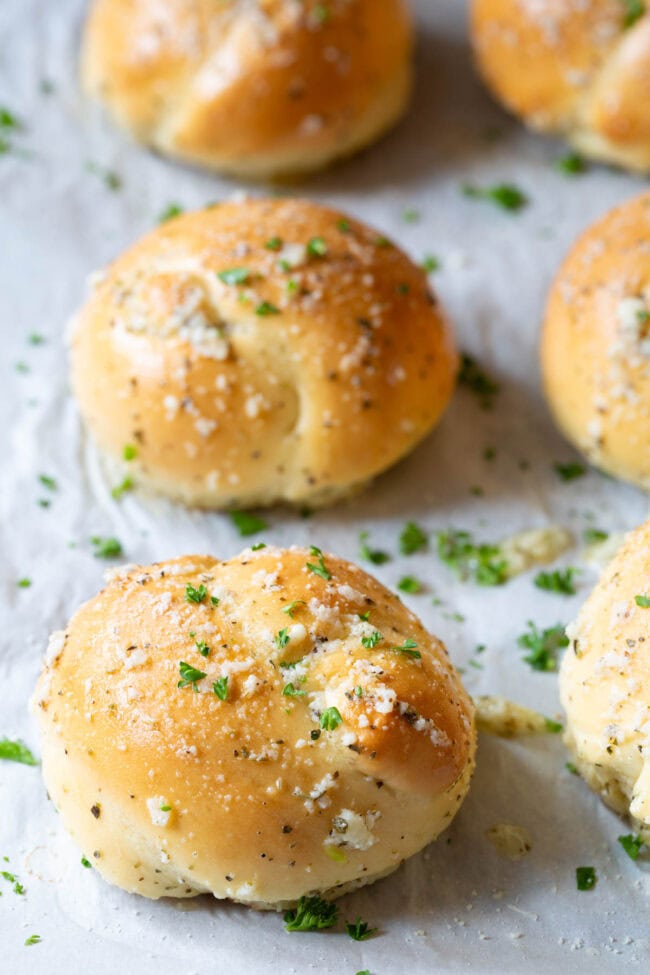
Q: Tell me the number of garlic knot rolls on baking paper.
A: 6